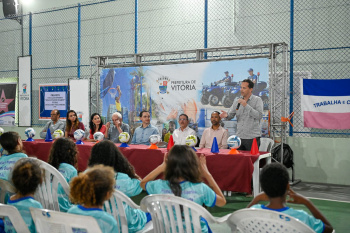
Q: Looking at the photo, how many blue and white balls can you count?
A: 3